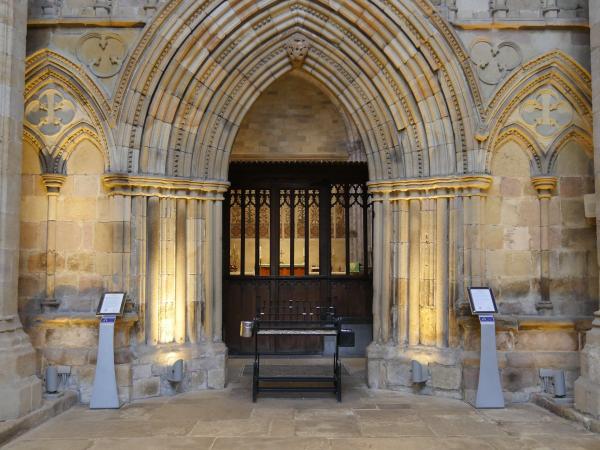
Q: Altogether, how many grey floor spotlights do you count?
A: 4